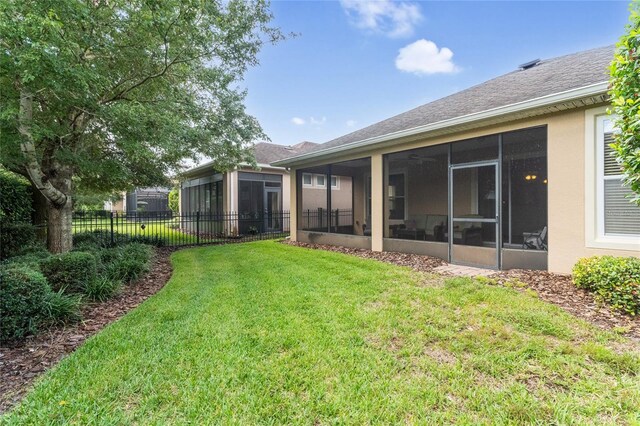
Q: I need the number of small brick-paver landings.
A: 1